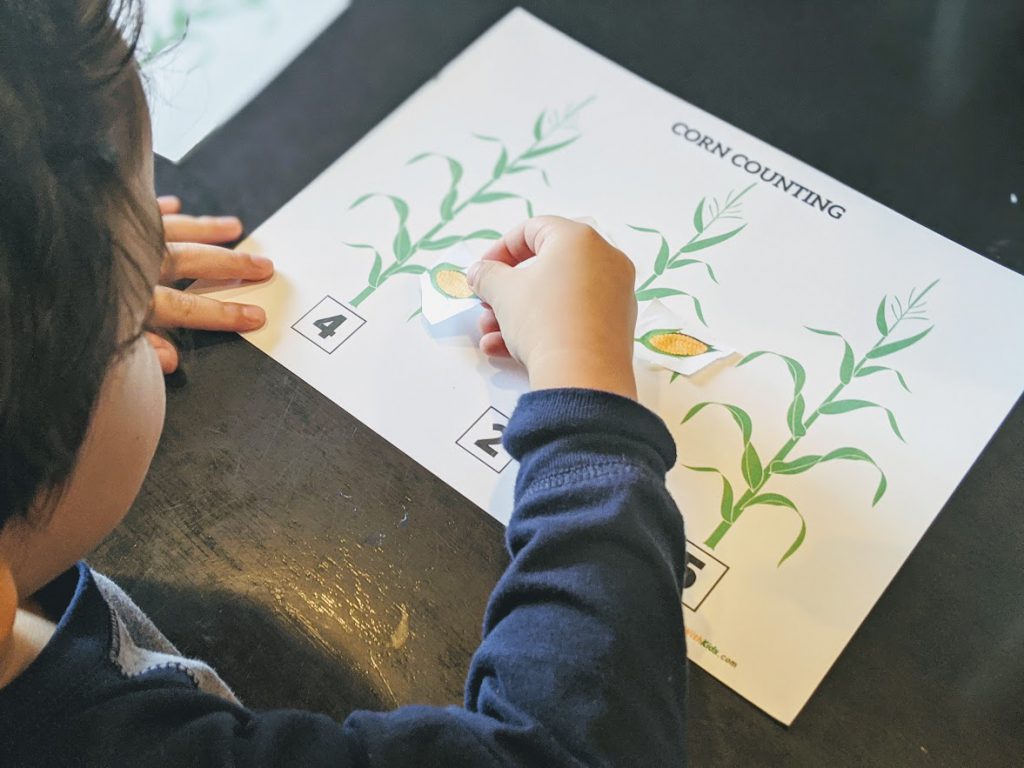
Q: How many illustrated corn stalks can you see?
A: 3